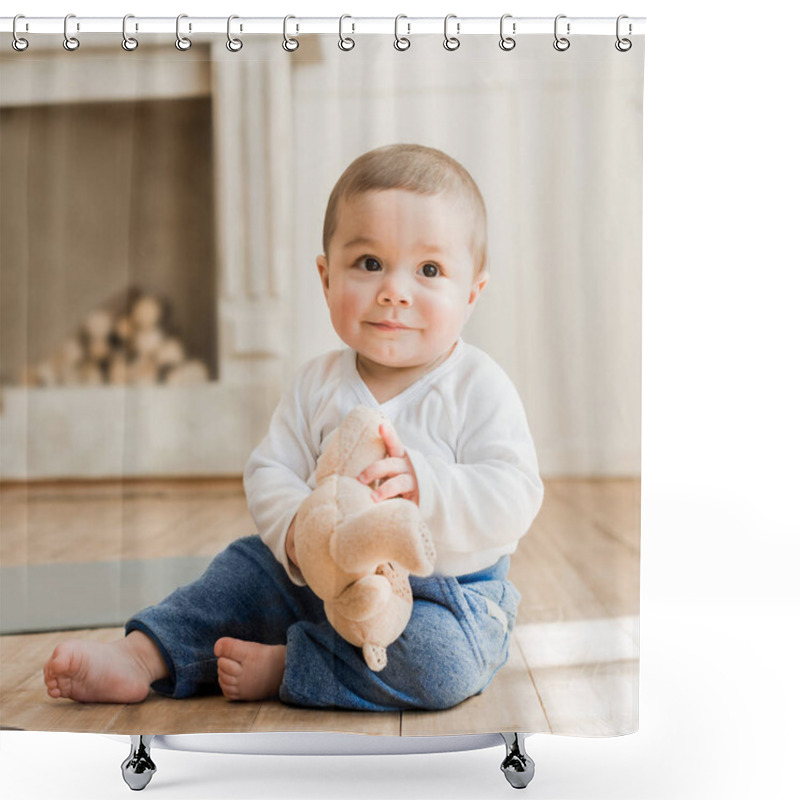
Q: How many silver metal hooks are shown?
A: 12